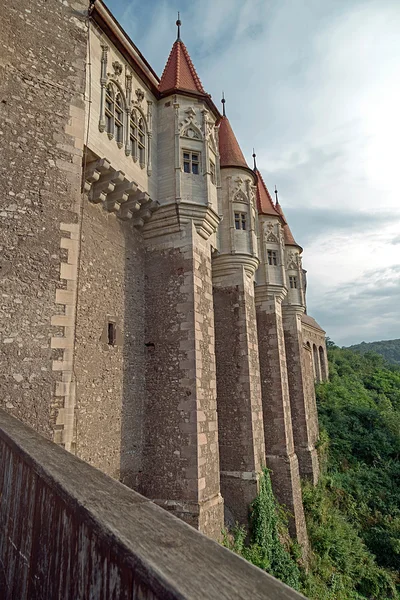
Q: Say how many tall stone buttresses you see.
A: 4